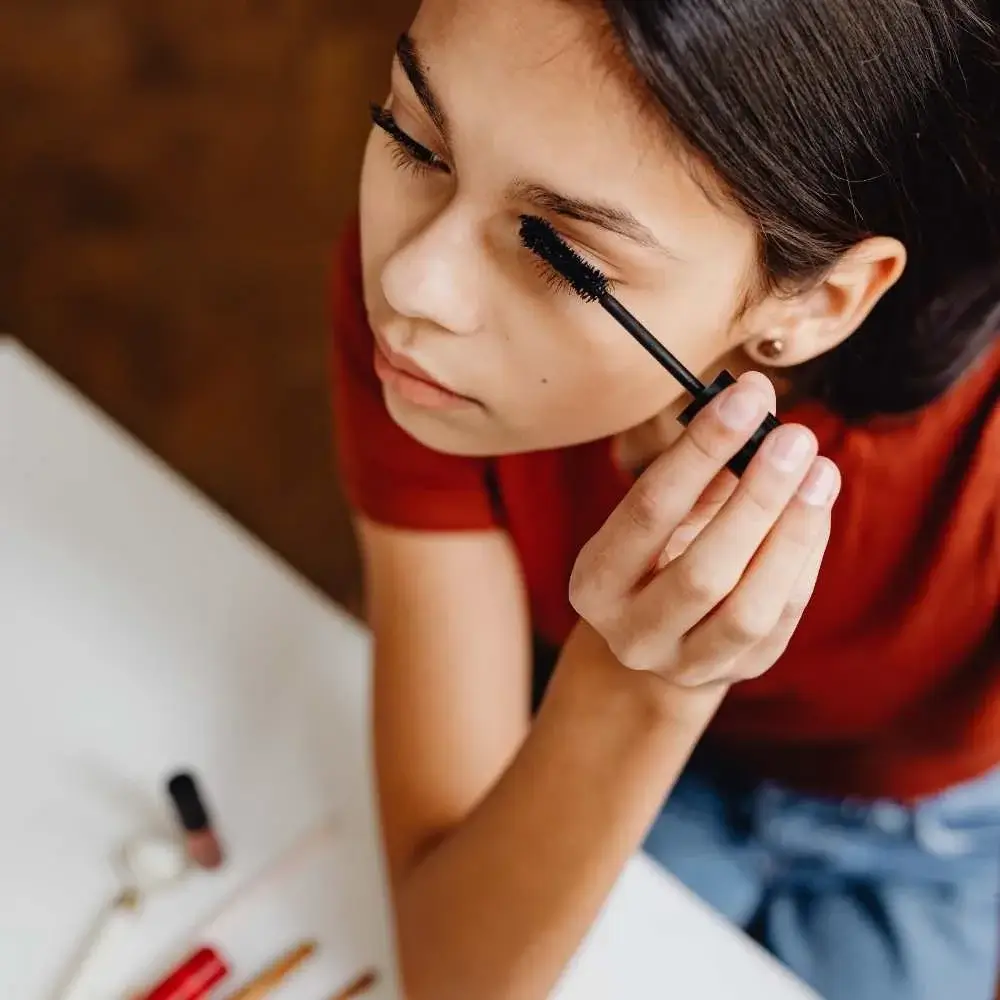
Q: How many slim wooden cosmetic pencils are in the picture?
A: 2